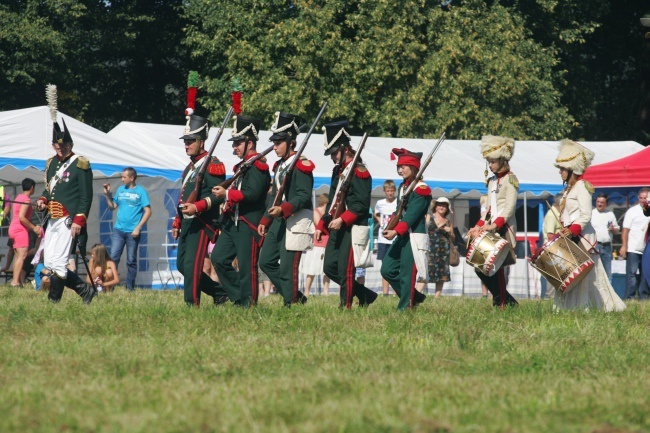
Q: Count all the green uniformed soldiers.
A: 6